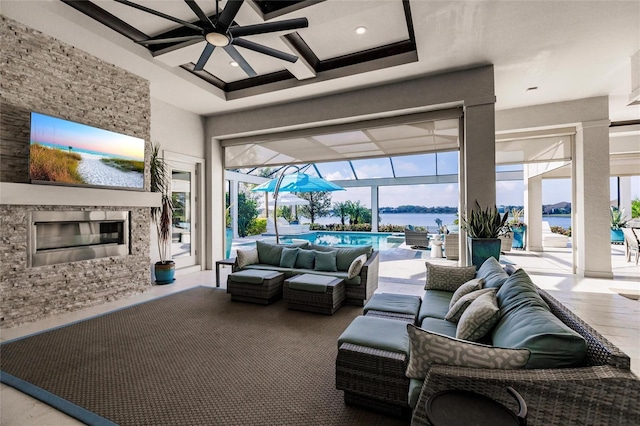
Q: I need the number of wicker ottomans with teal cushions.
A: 4